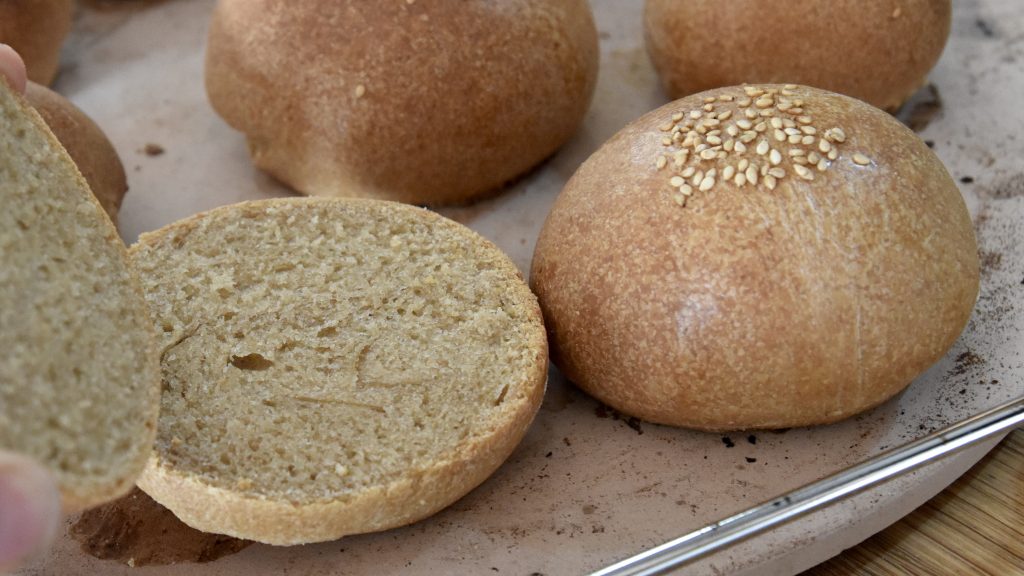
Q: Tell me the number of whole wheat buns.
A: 6